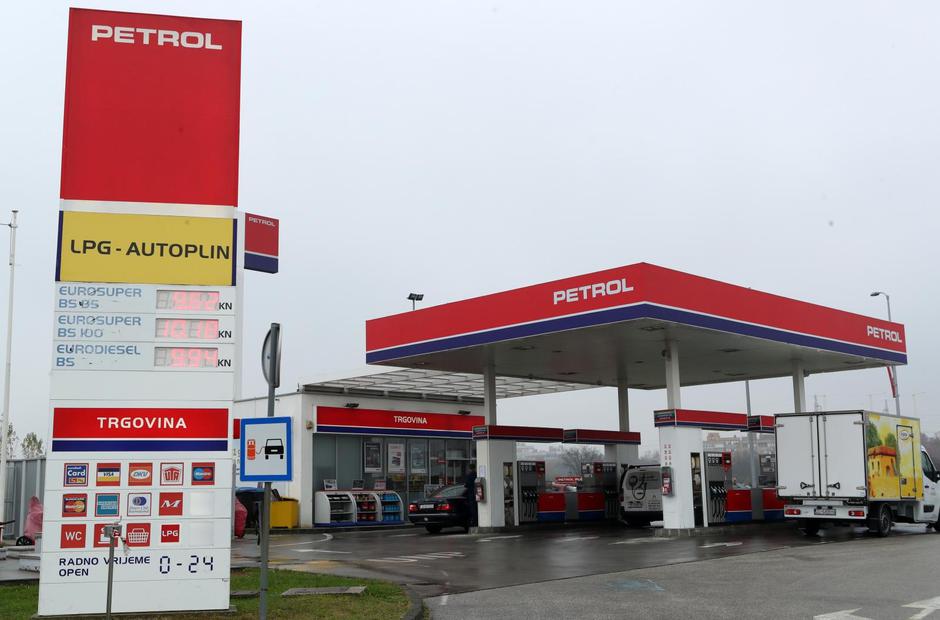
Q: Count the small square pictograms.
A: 13